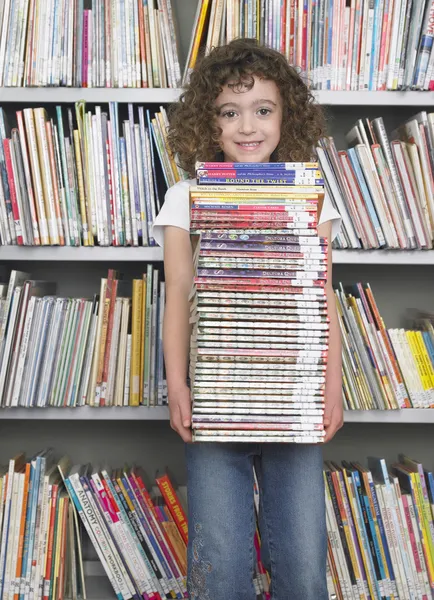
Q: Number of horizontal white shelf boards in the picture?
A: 3